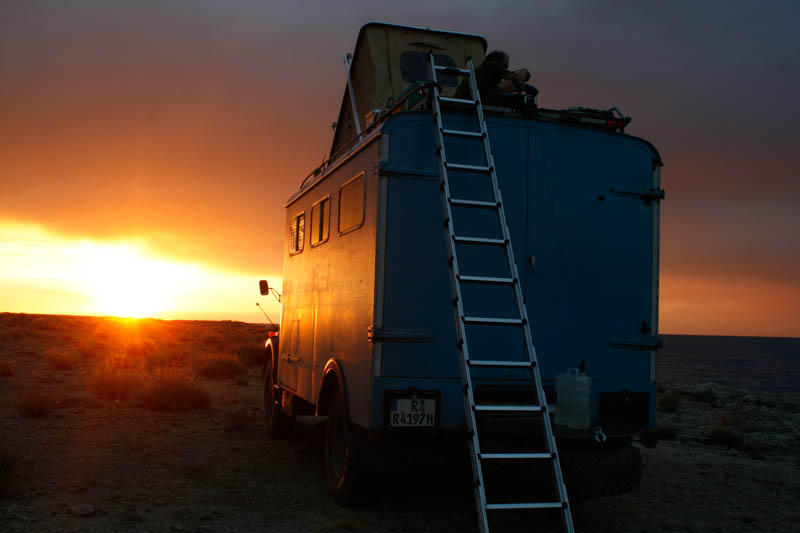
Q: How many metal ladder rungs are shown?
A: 12